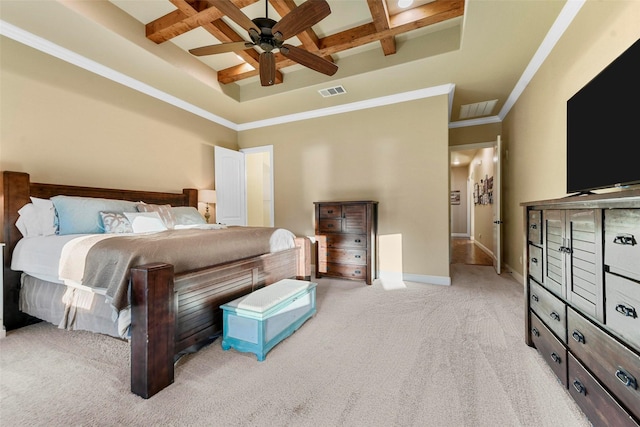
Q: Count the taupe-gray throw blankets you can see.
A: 1